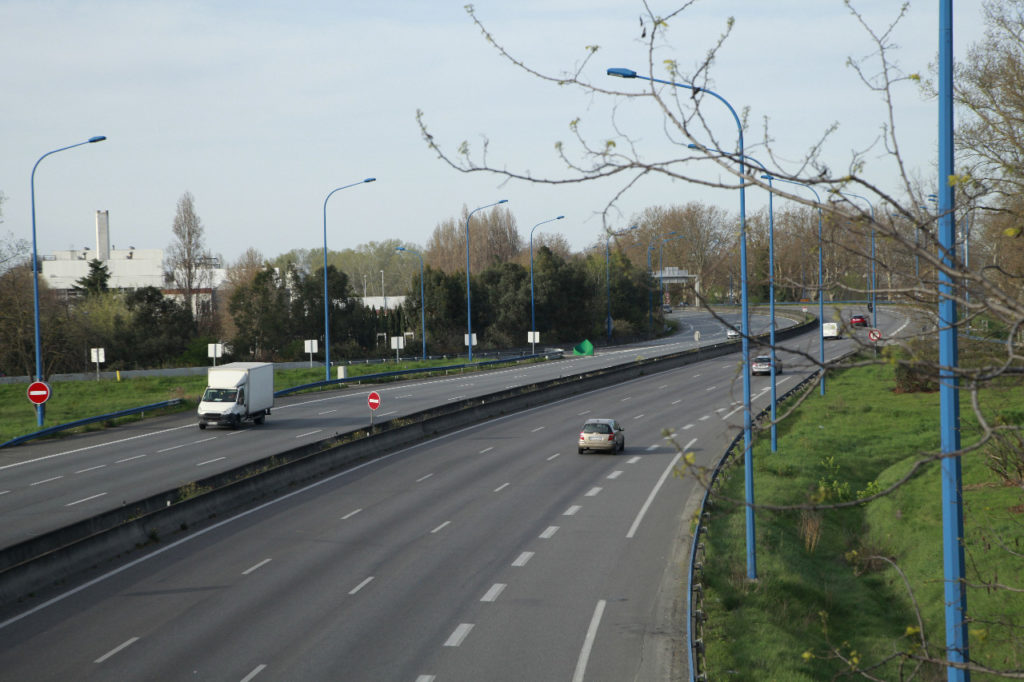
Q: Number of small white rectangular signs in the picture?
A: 6